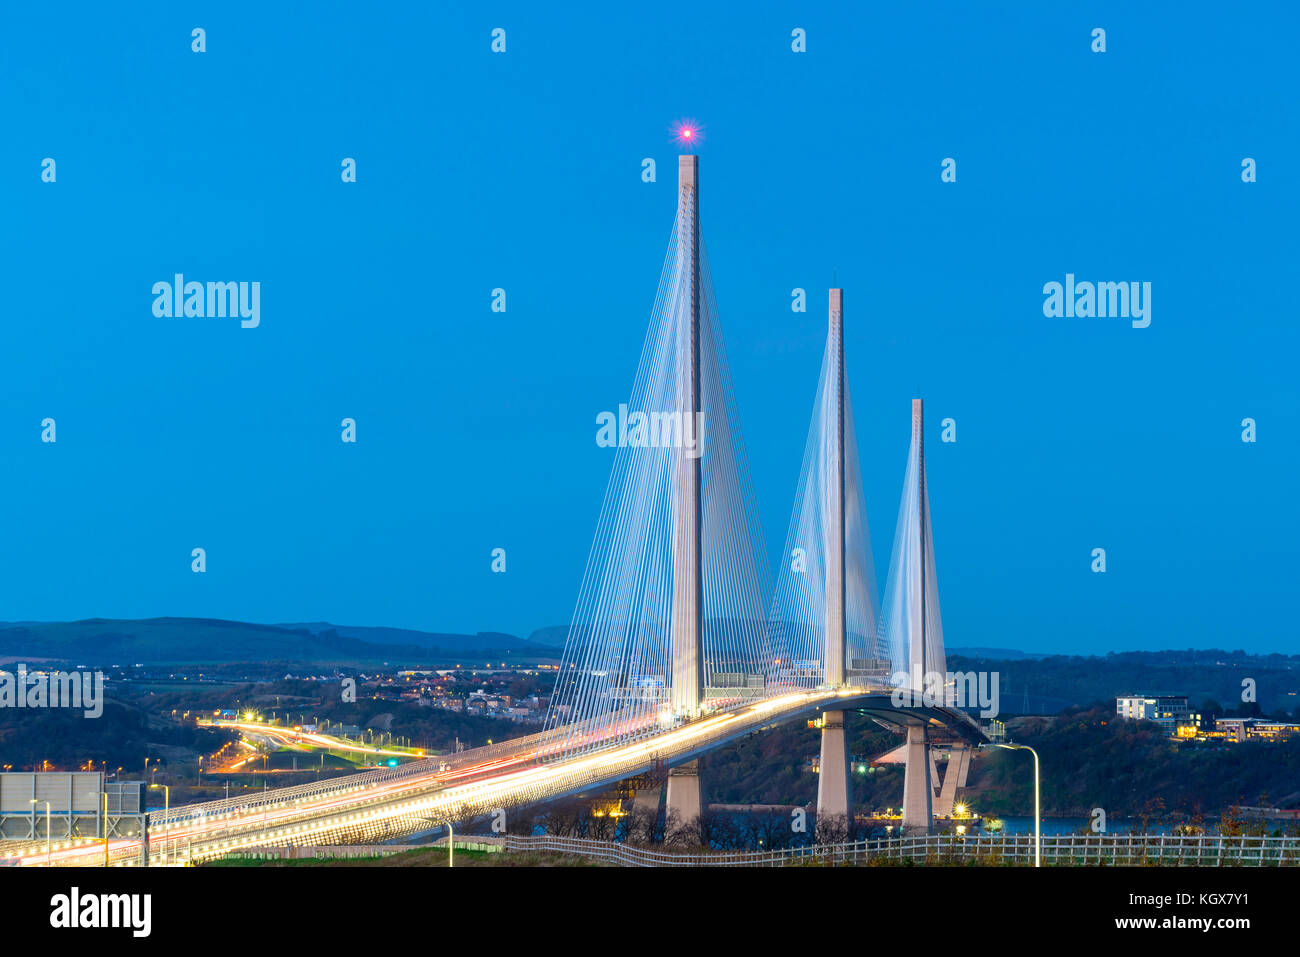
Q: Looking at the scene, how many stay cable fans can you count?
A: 3